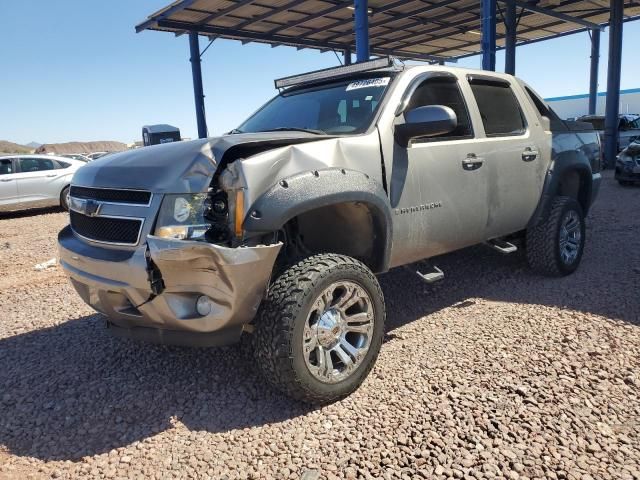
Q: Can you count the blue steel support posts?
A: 7